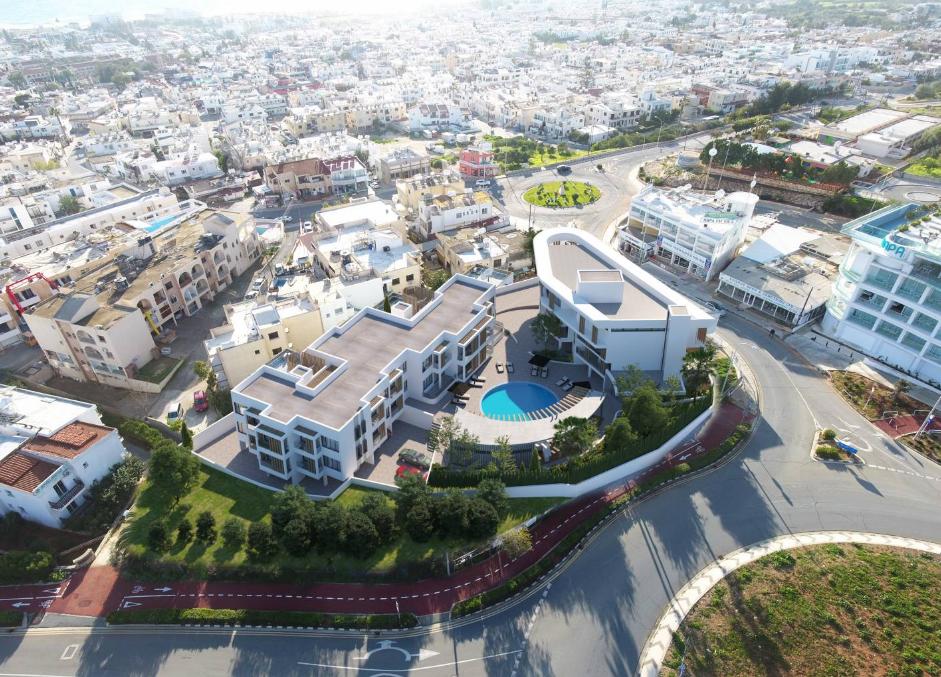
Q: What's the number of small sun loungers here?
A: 10